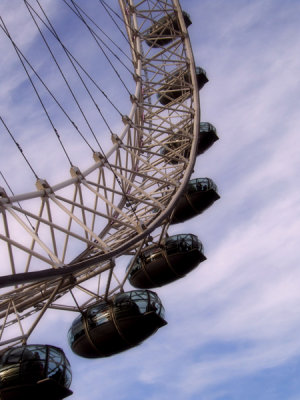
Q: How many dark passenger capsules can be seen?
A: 7